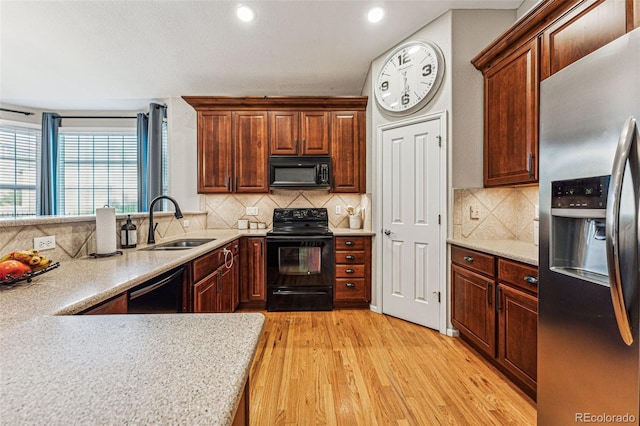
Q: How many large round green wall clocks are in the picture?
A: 0